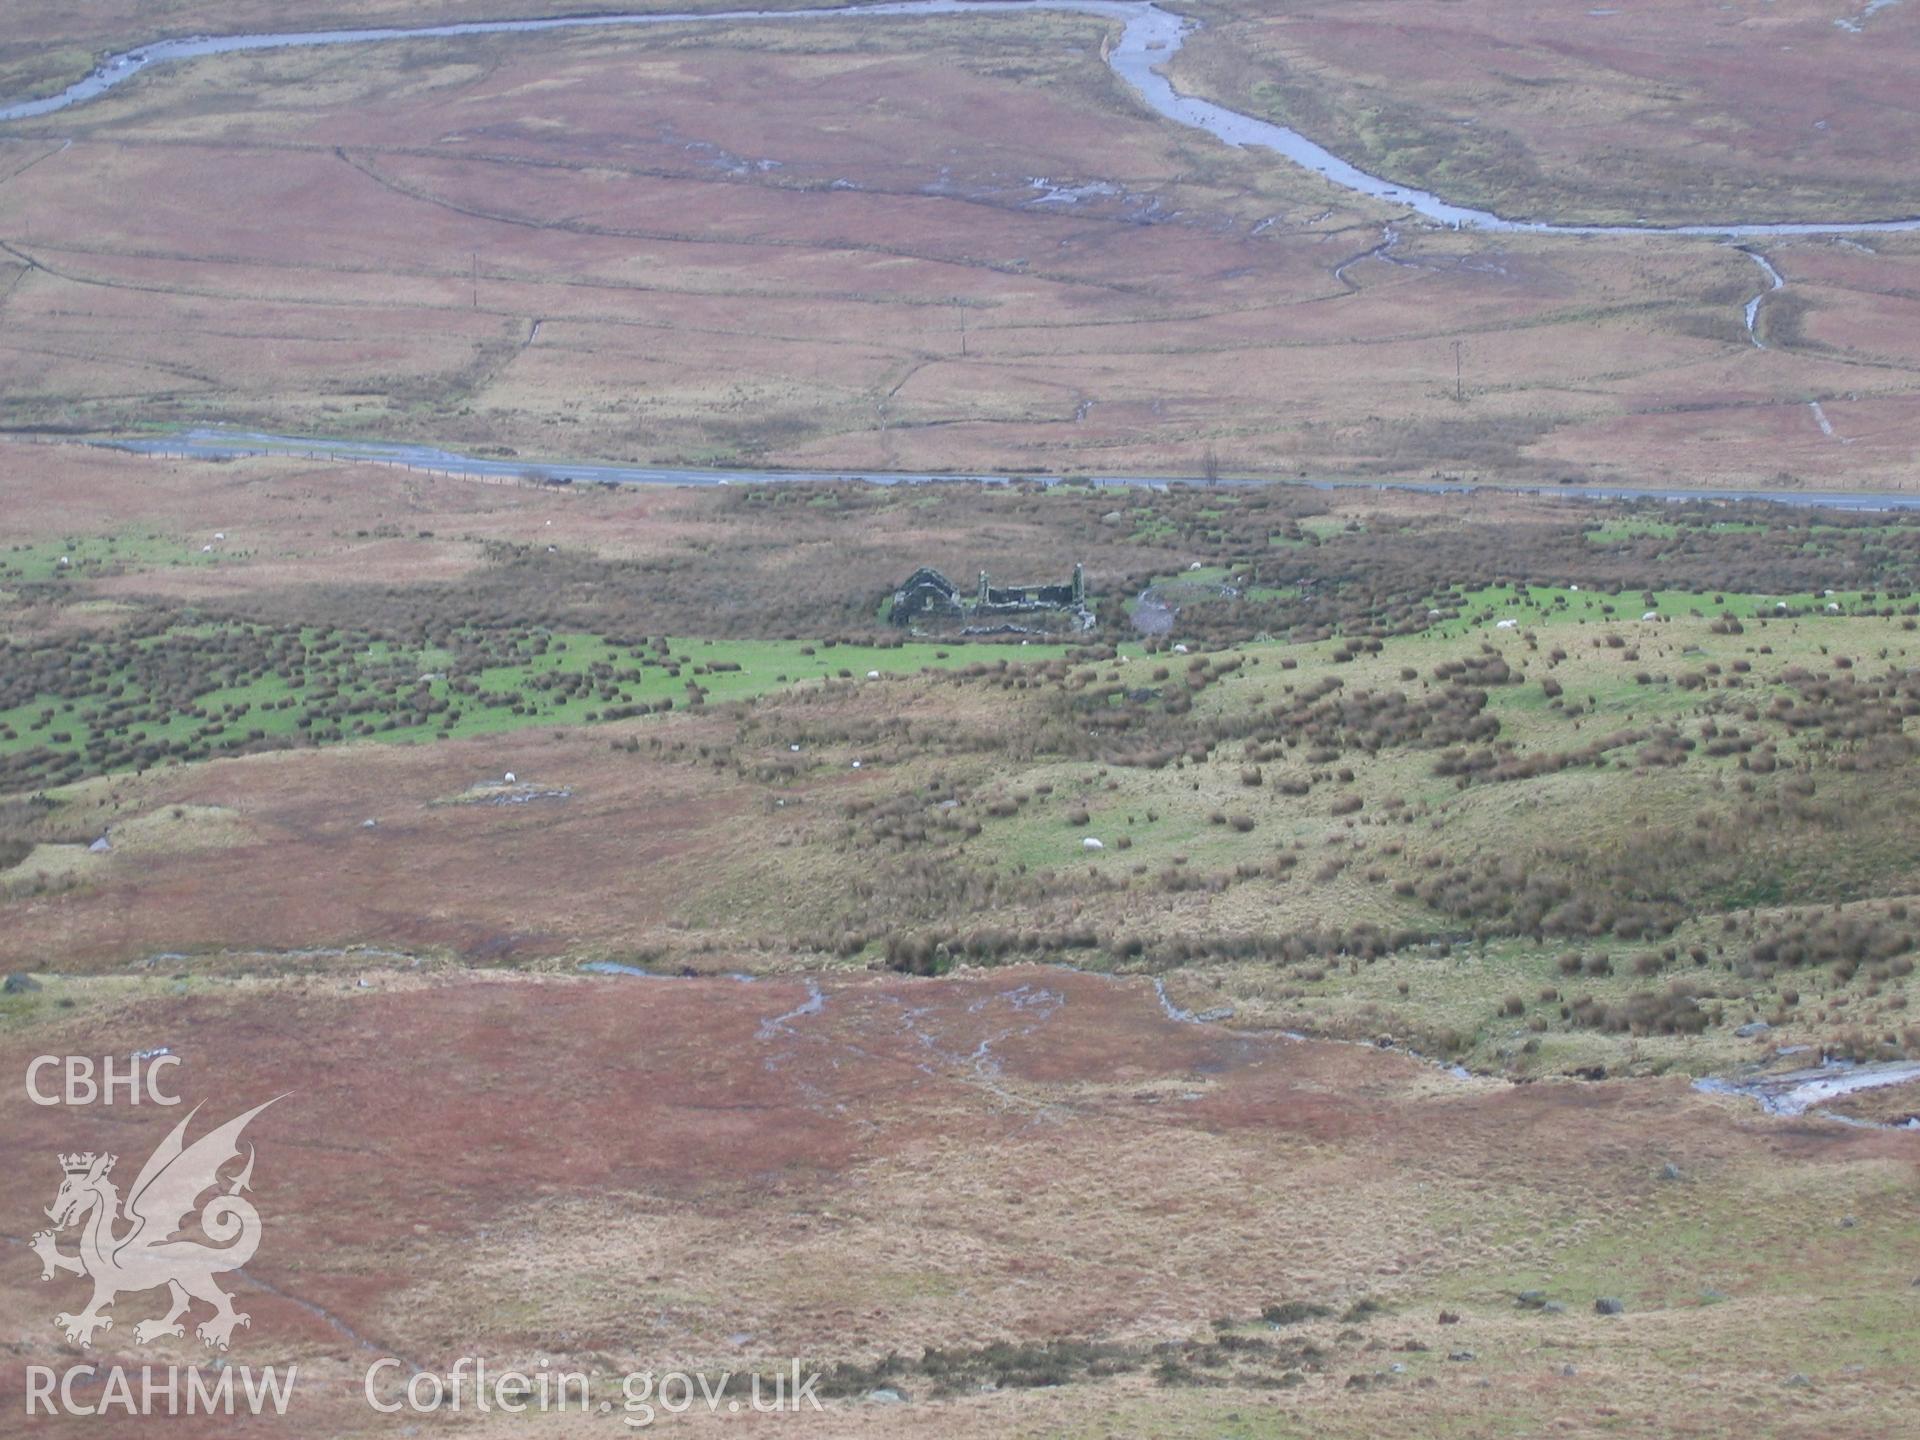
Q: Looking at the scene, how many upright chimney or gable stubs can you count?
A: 2